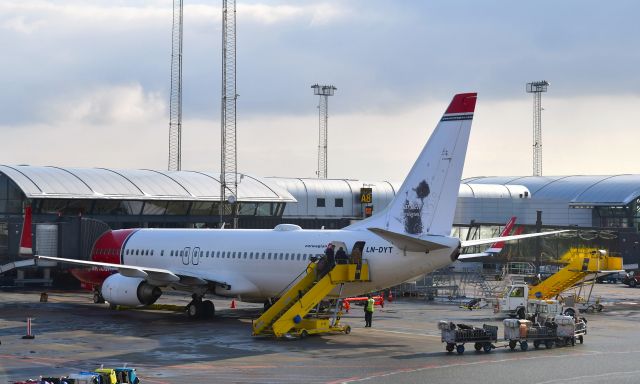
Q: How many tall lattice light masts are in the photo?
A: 4